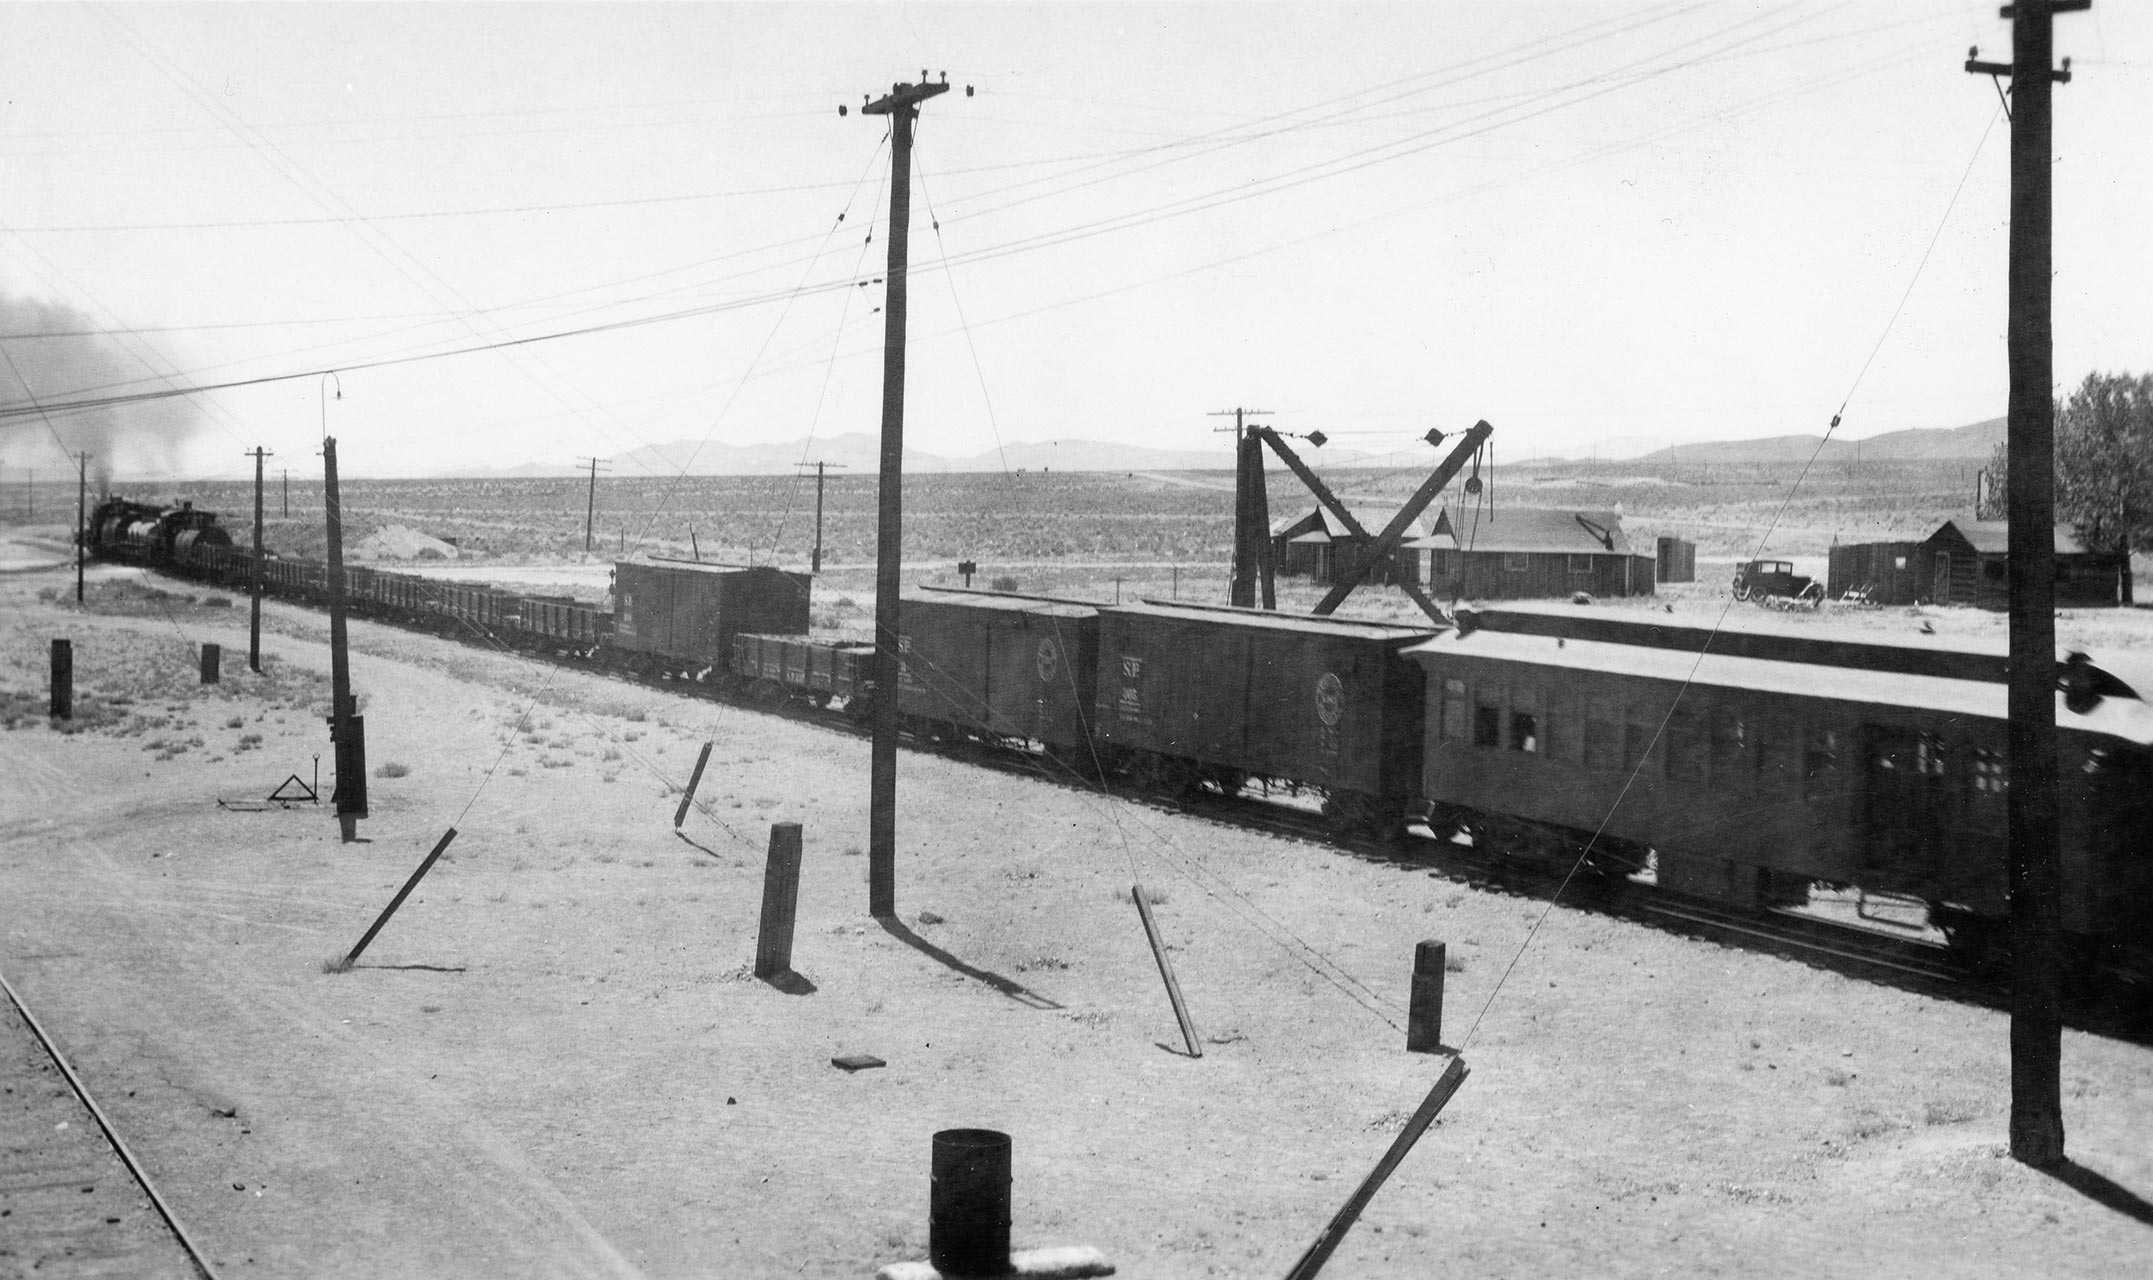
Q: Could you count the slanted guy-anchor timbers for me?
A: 4